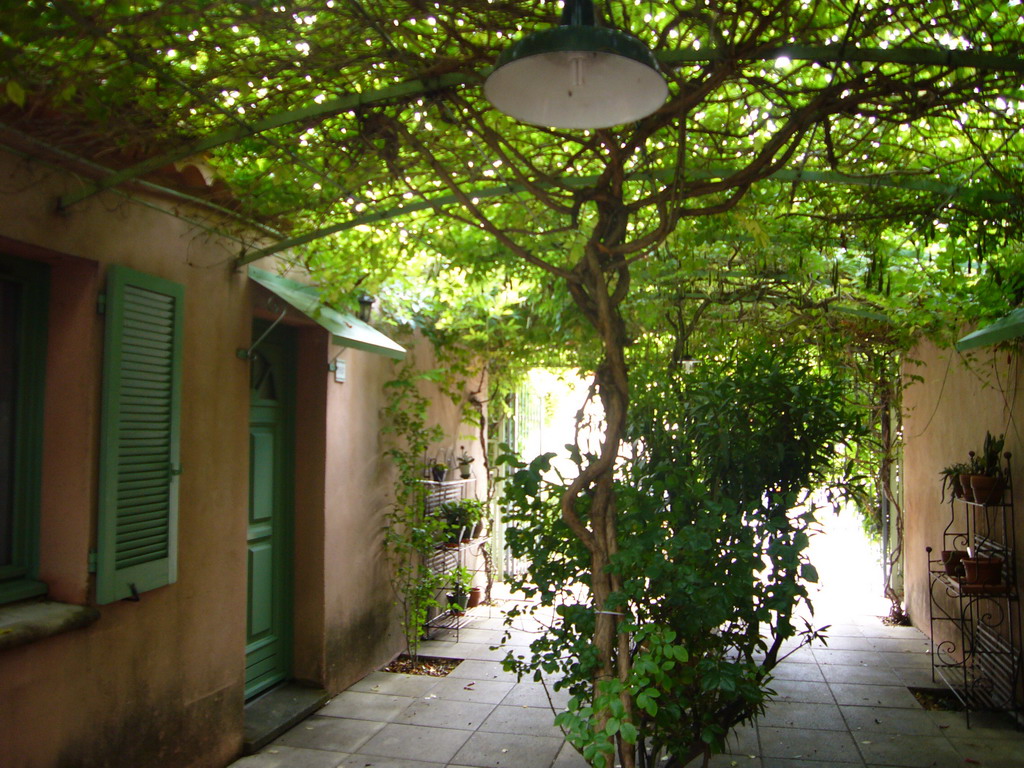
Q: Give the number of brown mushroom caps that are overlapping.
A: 0